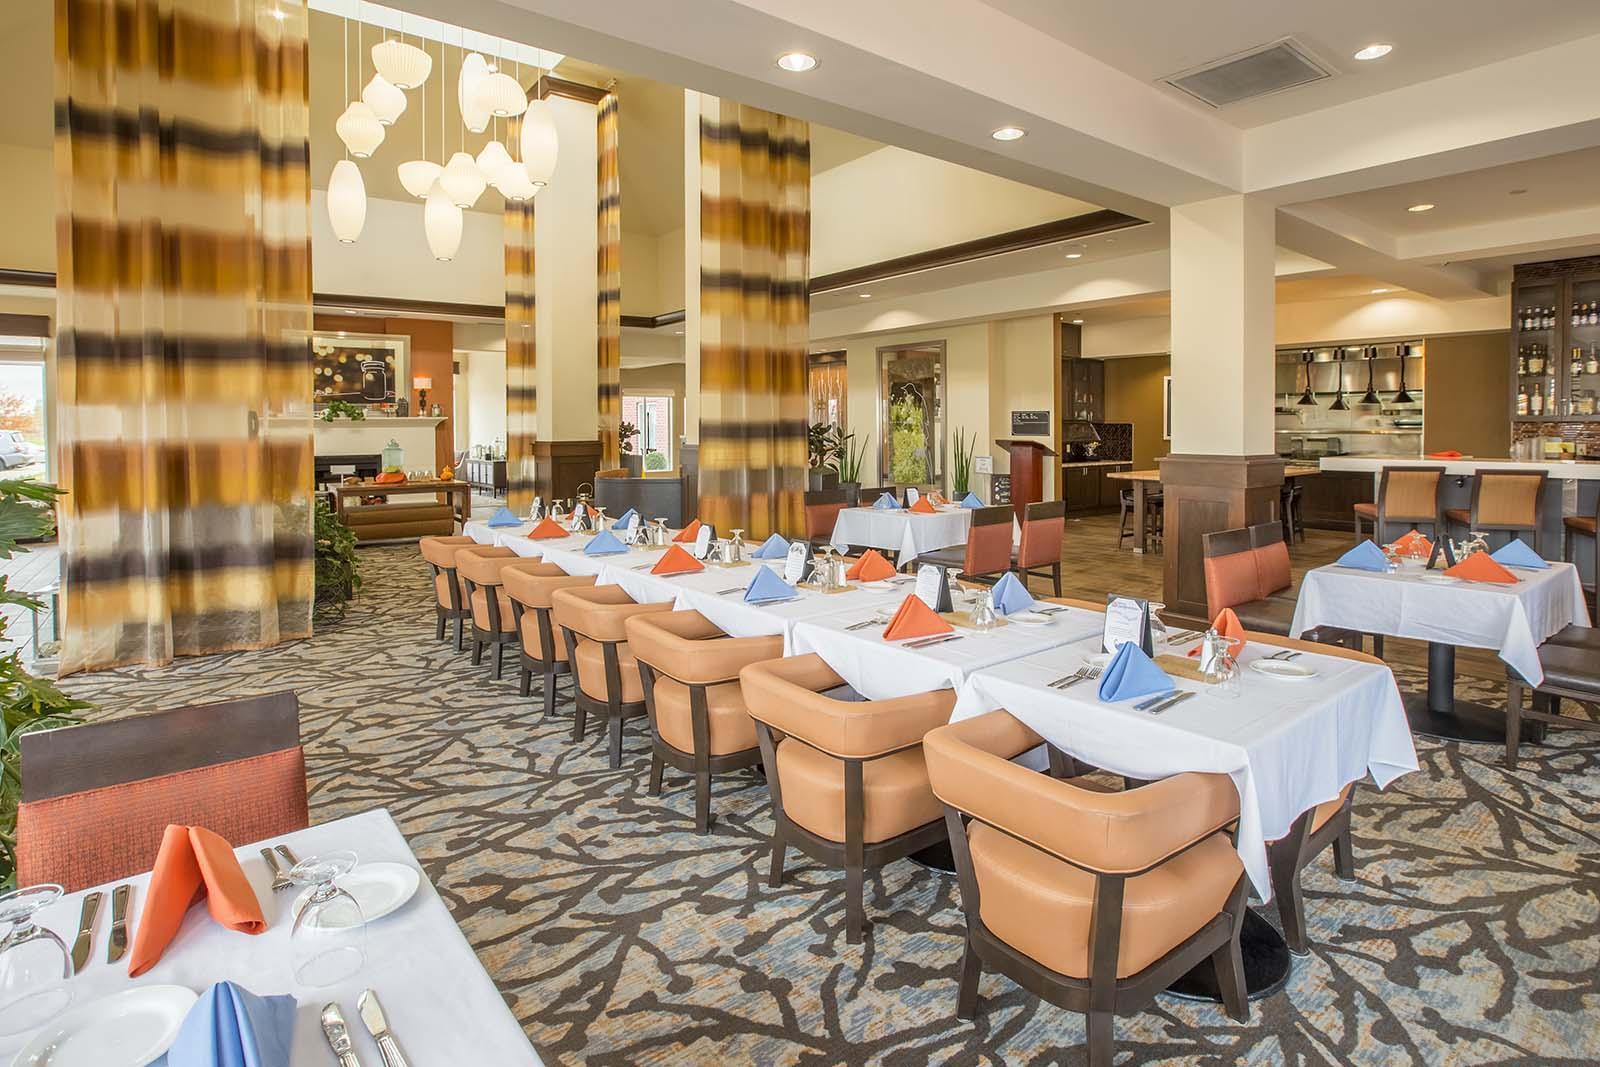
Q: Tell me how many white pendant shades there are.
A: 12